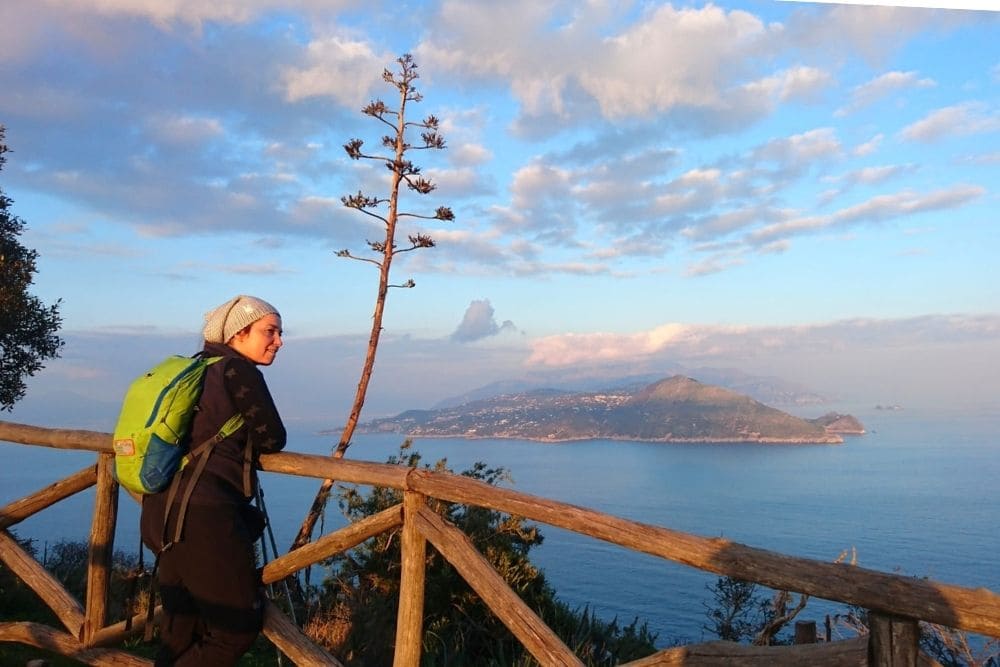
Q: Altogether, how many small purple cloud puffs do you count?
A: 1